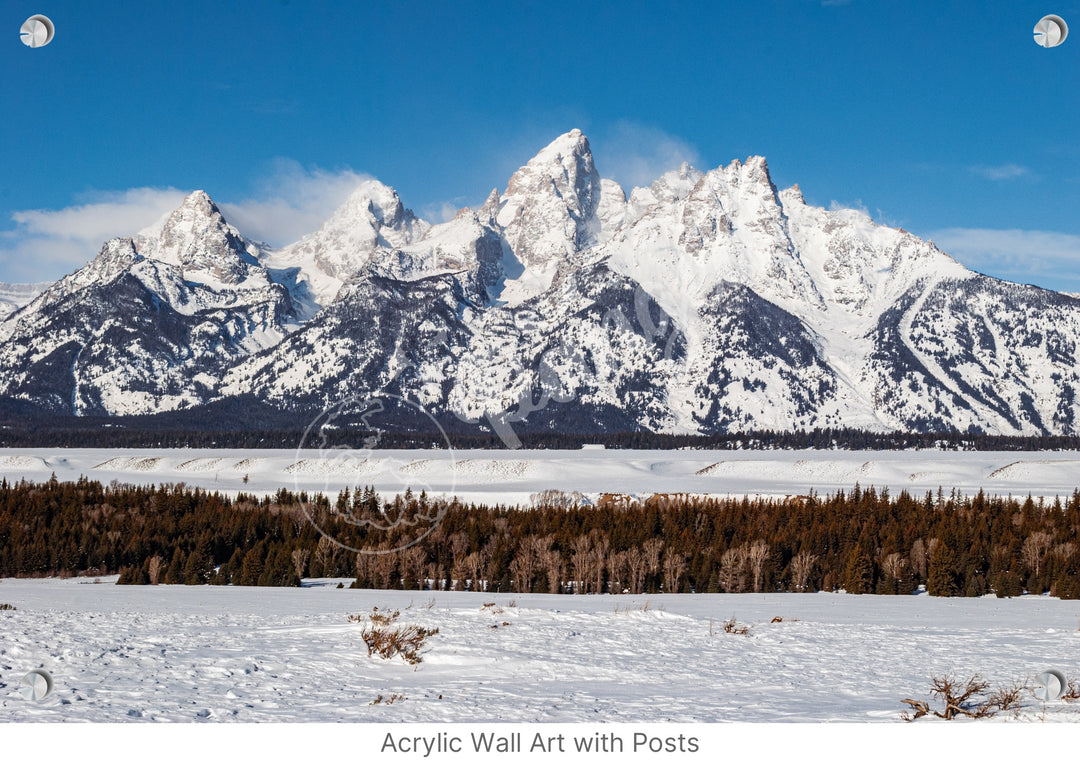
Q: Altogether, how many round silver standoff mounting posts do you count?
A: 4